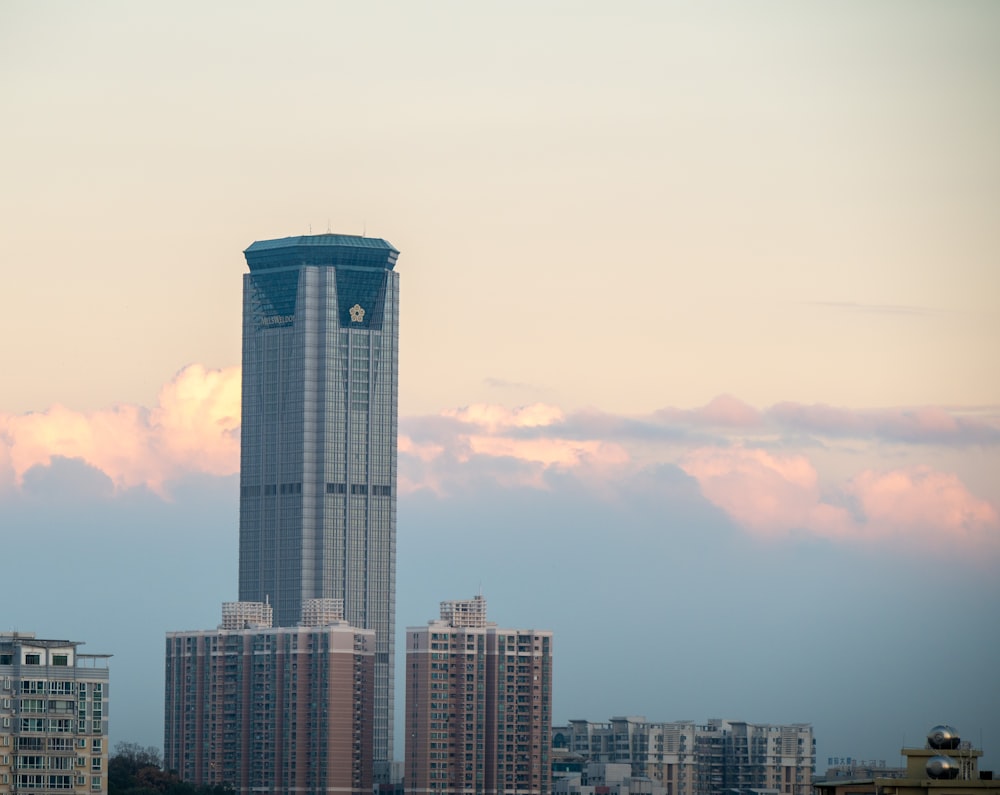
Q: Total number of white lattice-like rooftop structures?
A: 3